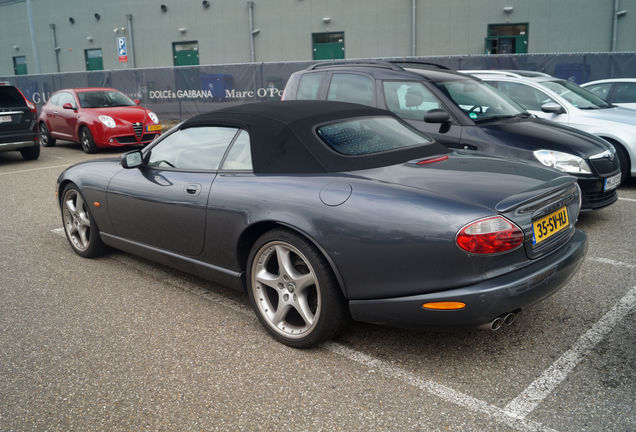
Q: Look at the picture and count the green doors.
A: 5